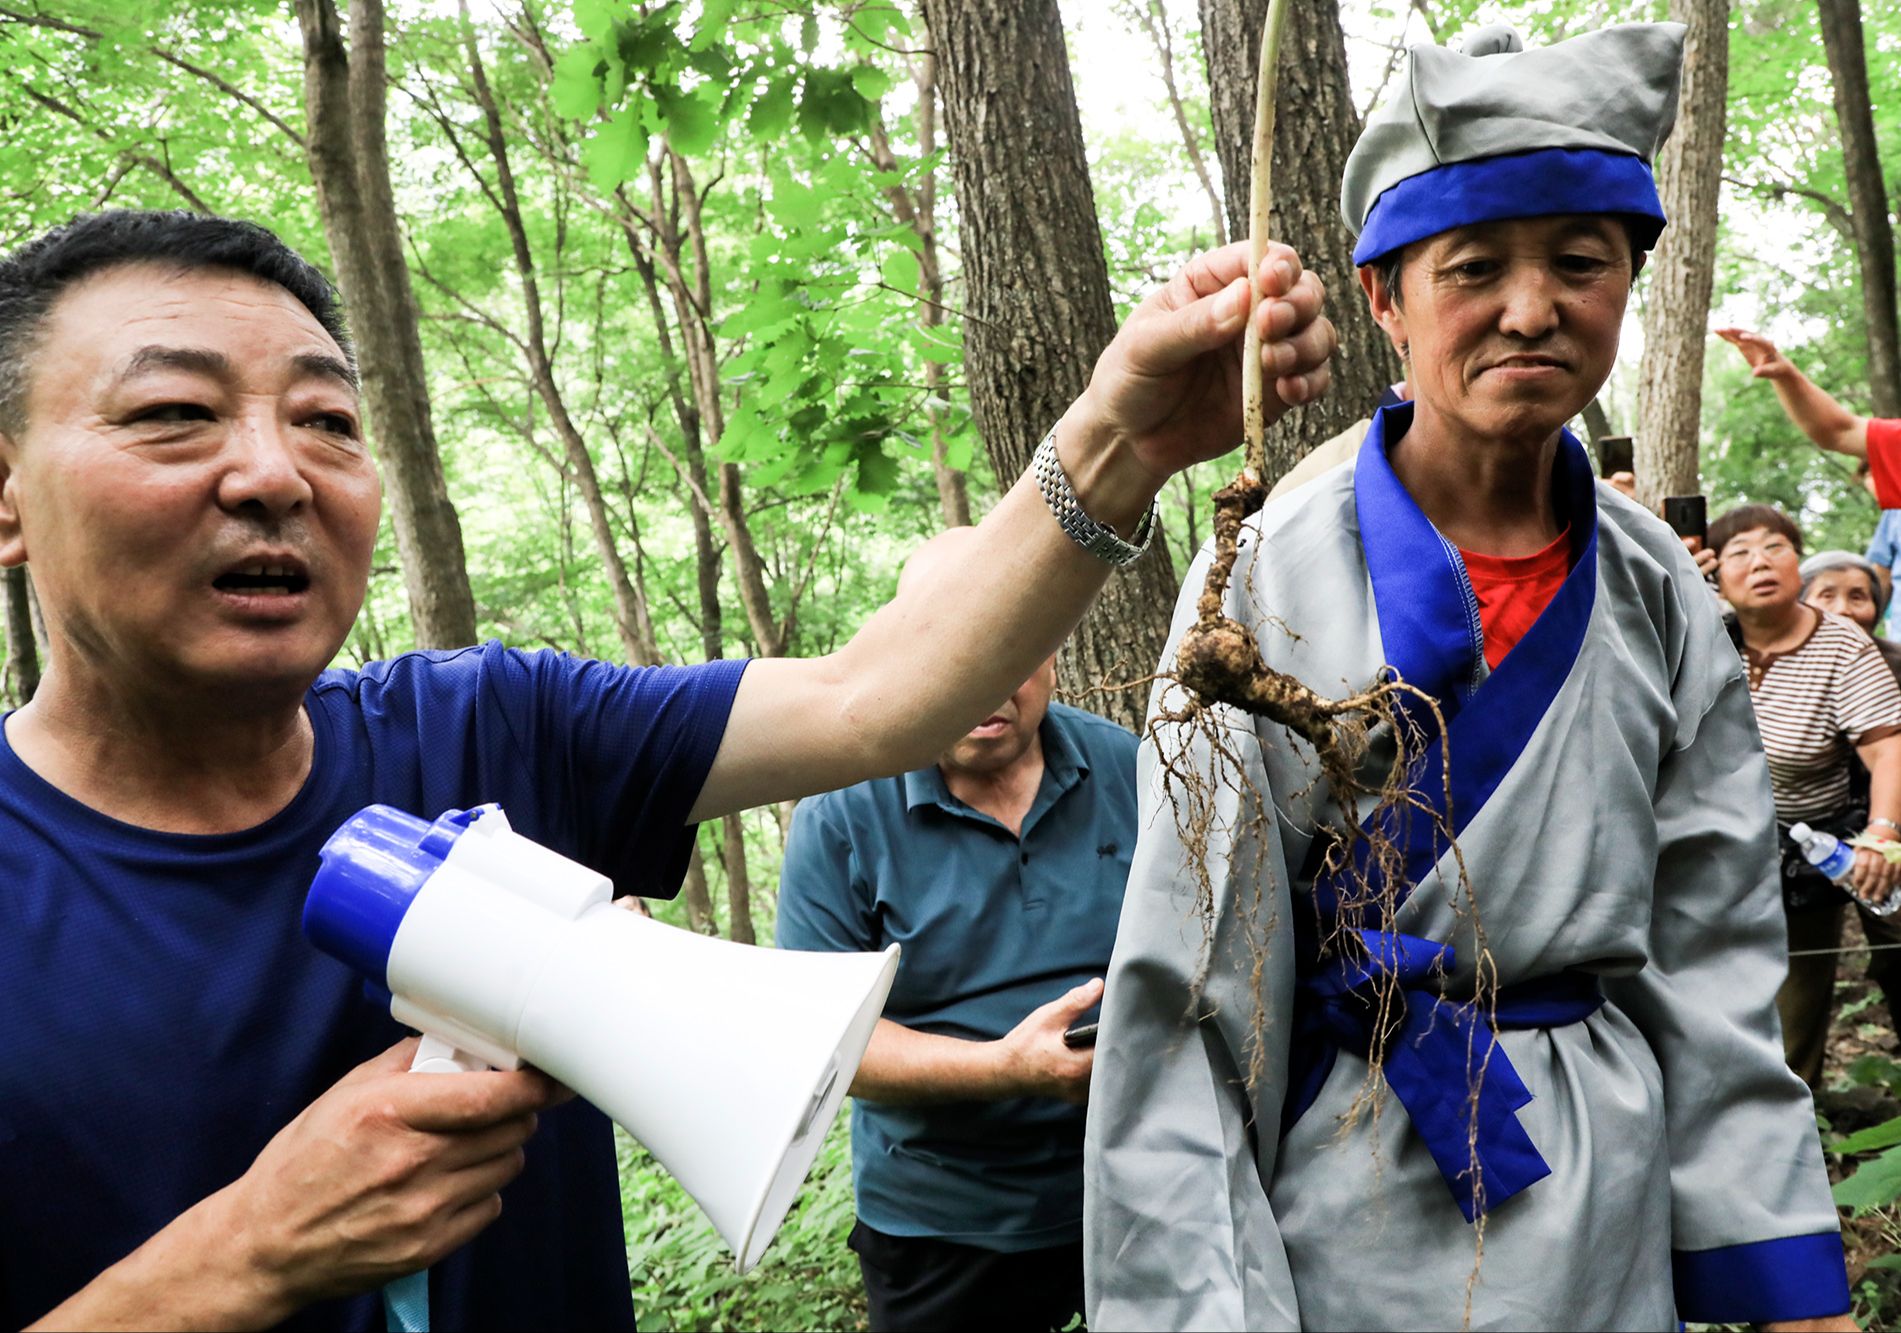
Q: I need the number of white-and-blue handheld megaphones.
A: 1